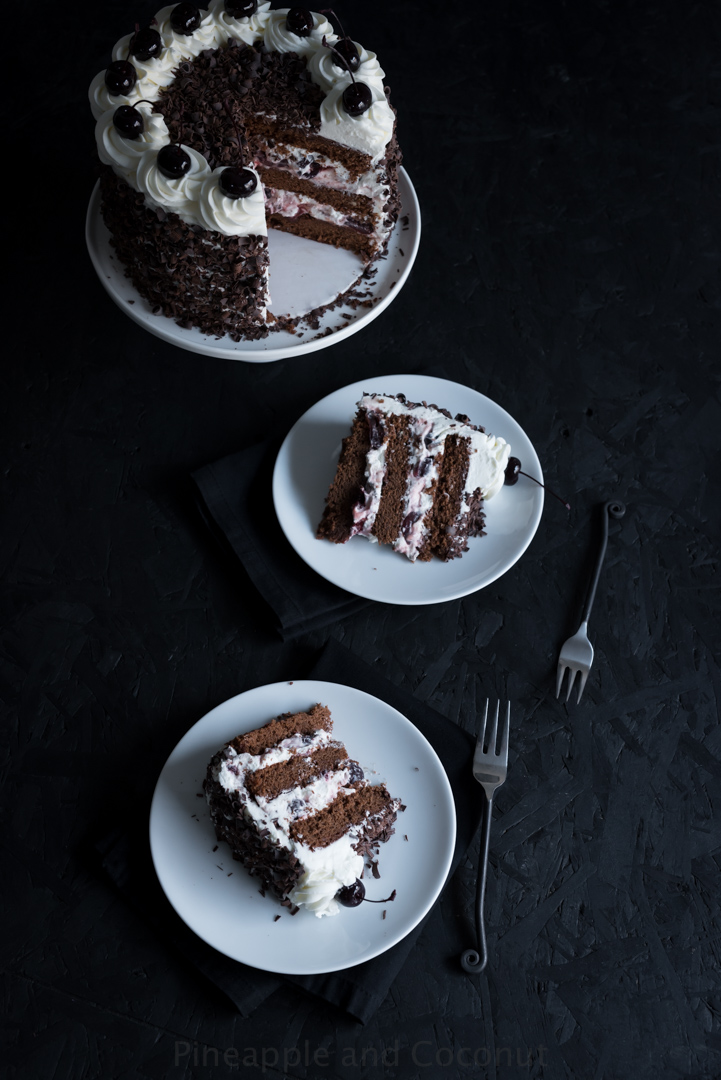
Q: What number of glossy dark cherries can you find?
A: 12